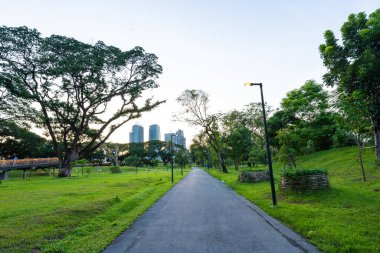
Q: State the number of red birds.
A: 0